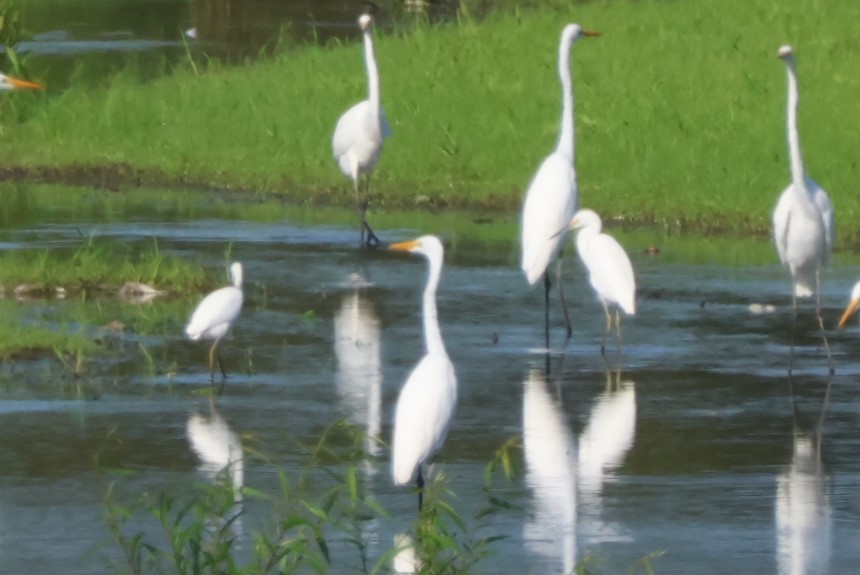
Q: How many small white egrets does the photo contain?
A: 2